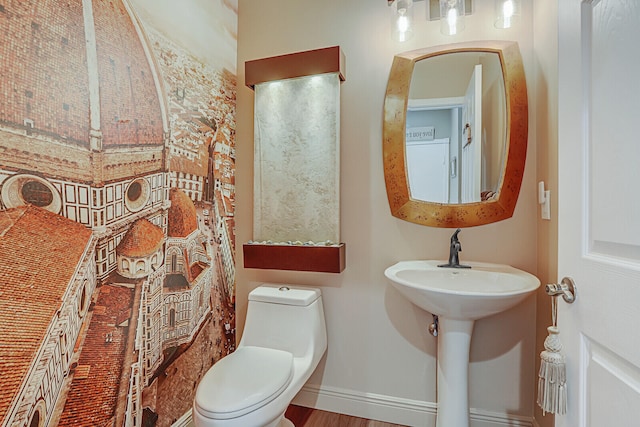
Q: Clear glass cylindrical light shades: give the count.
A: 3